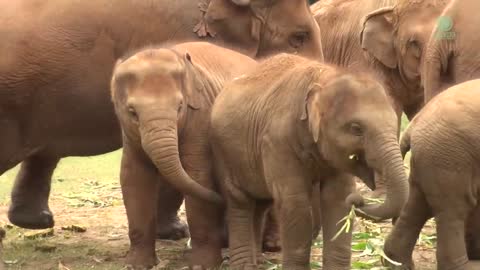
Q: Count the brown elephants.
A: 6